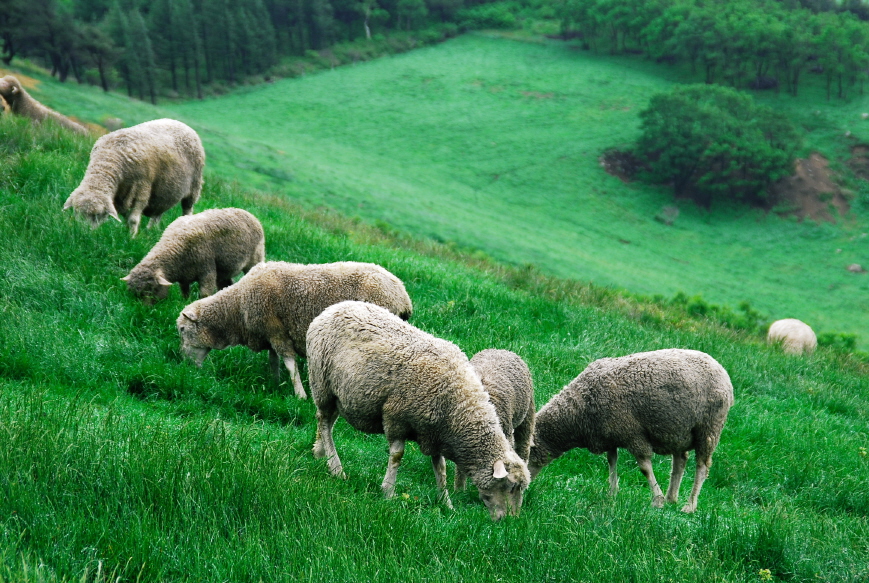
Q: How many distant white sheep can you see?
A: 1